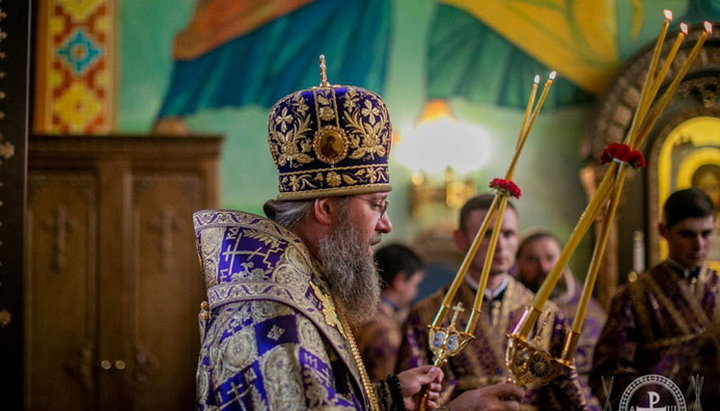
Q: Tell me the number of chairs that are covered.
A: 0